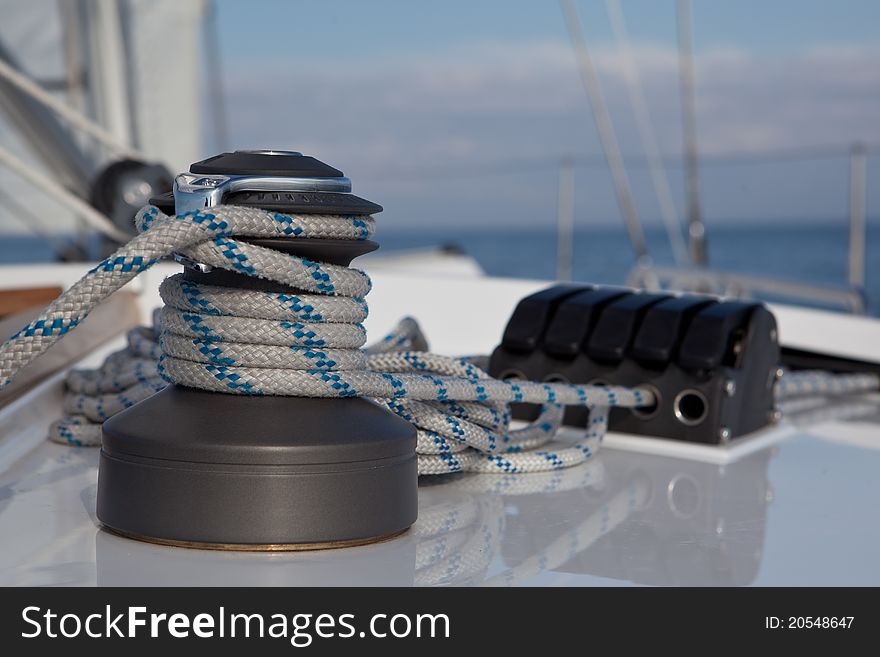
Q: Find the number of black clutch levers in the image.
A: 5